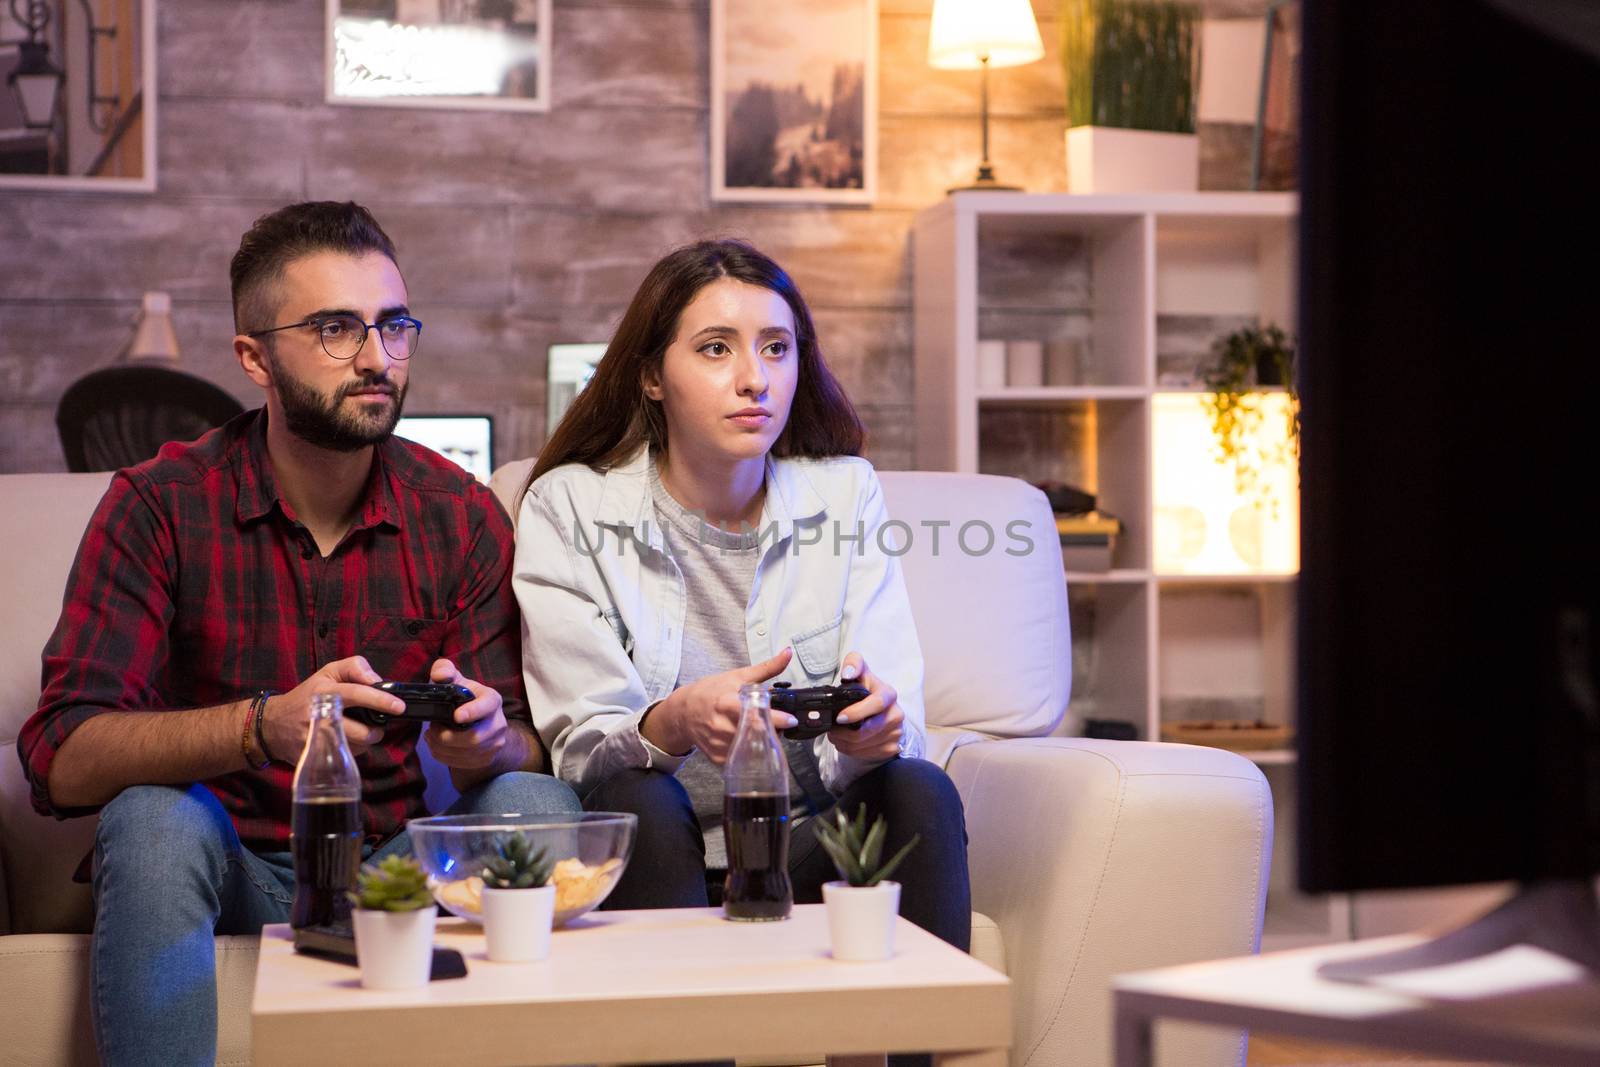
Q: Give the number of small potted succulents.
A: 3